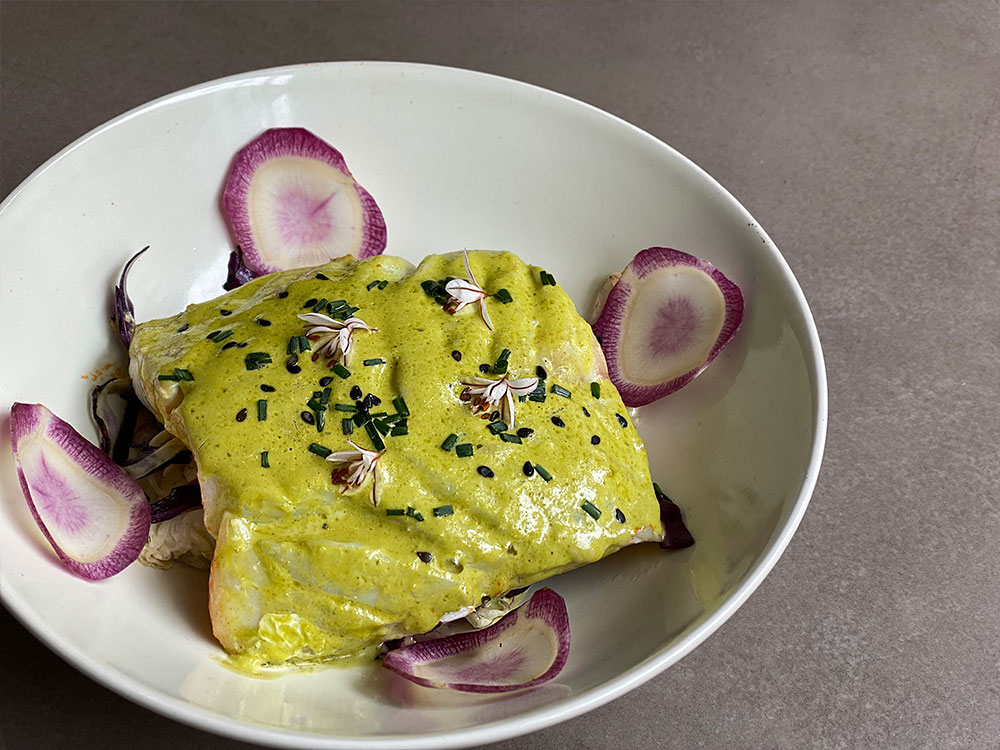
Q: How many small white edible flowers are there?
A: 4